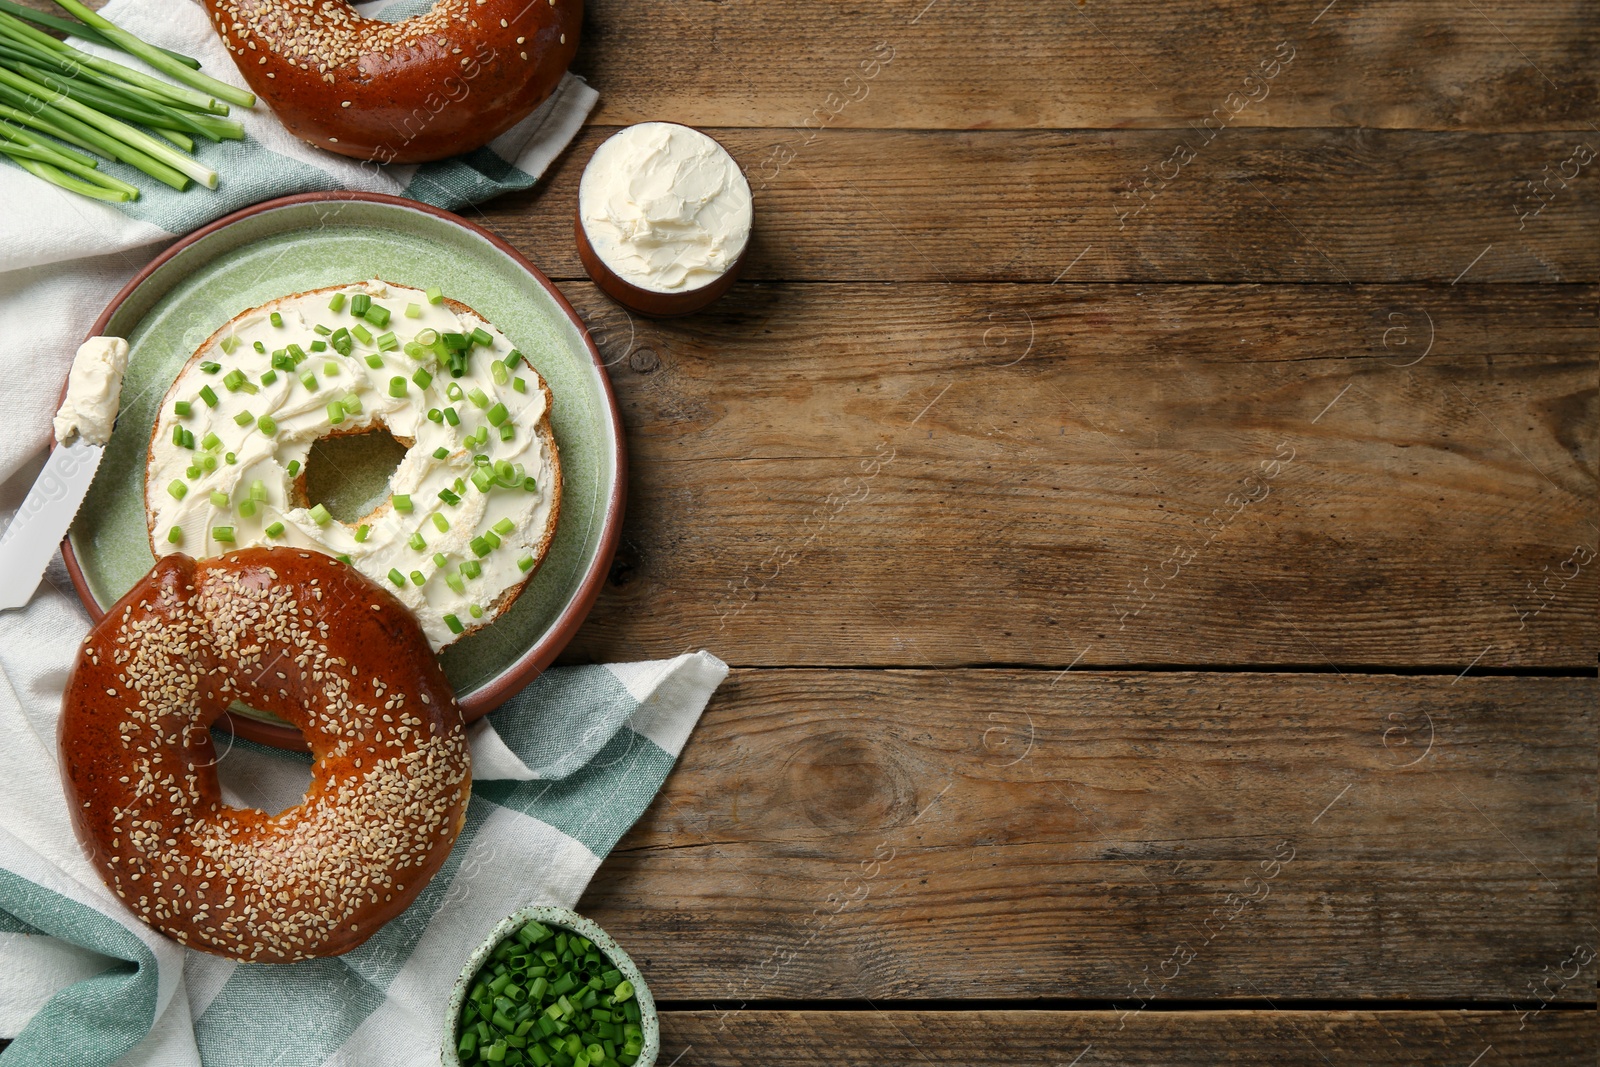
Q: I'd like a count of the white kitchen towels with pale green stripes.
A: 1